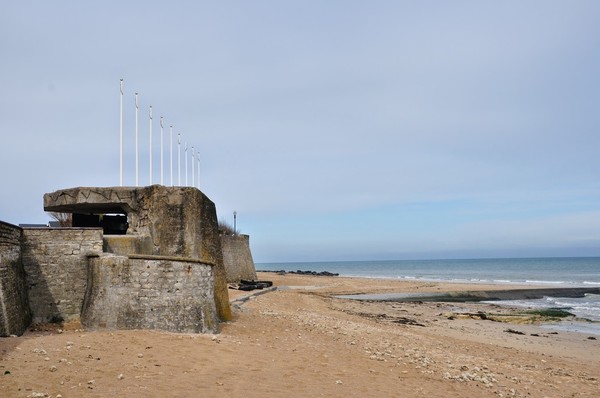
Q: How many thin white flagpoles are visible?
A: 9